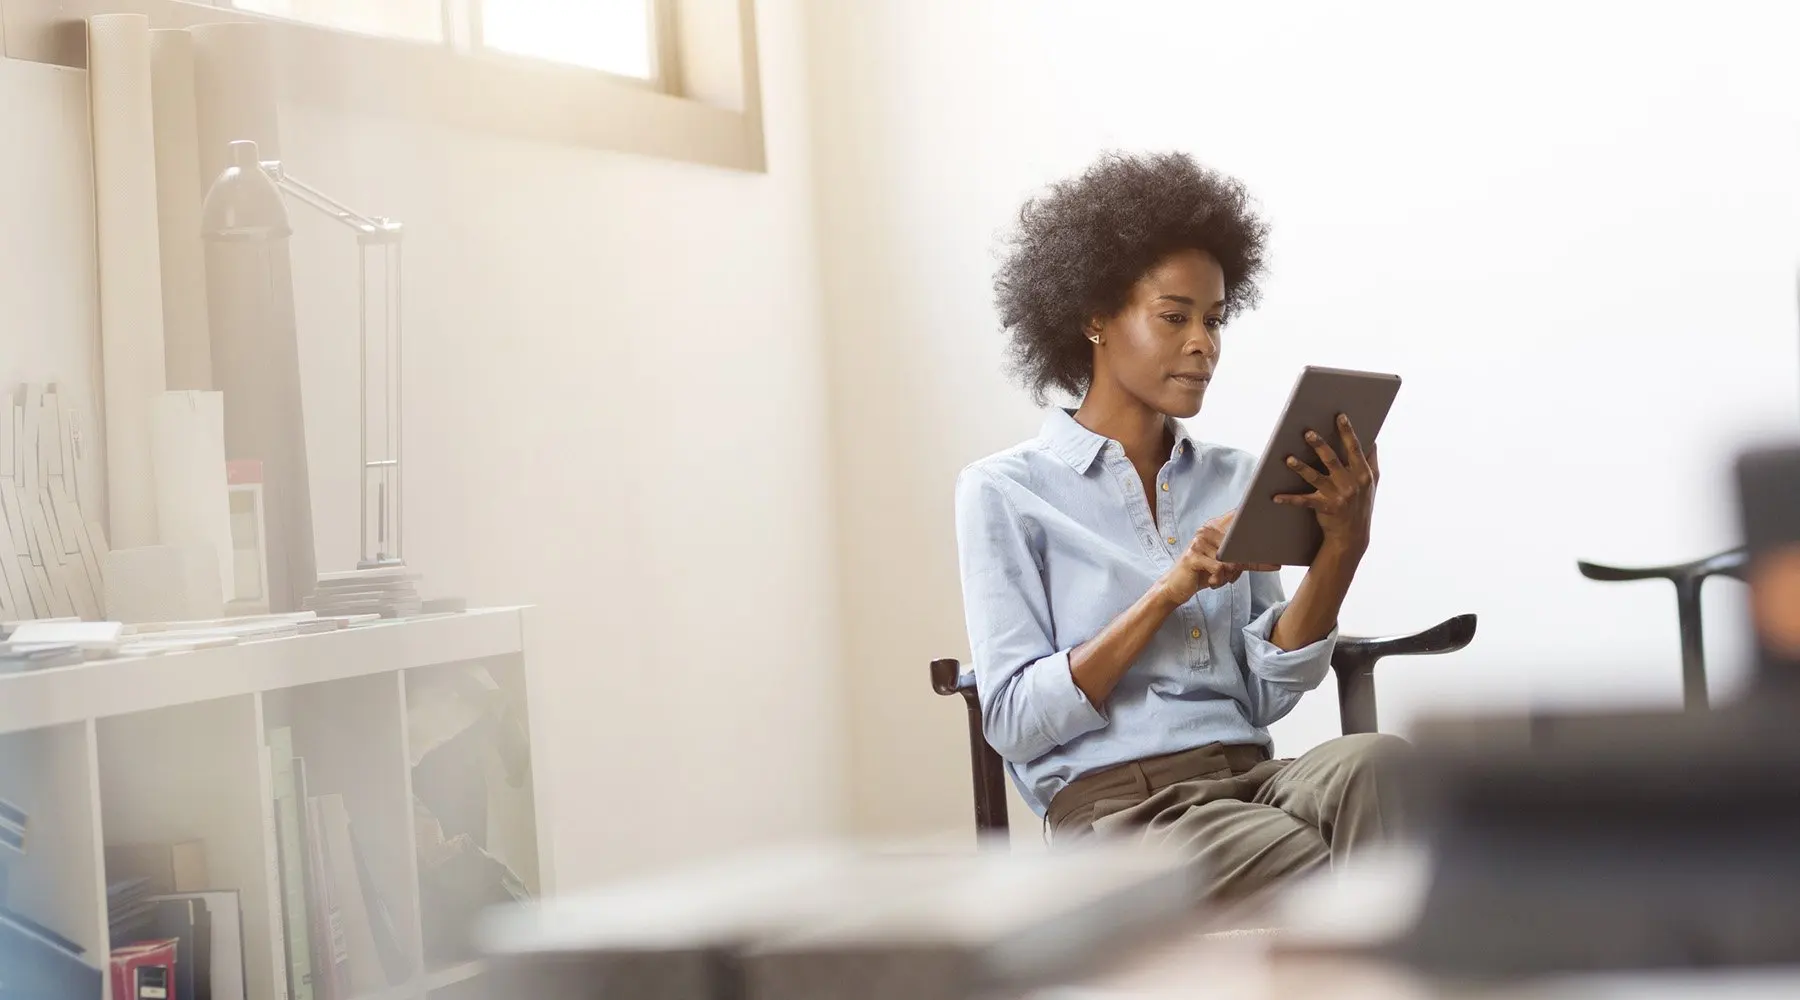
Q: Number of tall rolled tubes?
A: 3